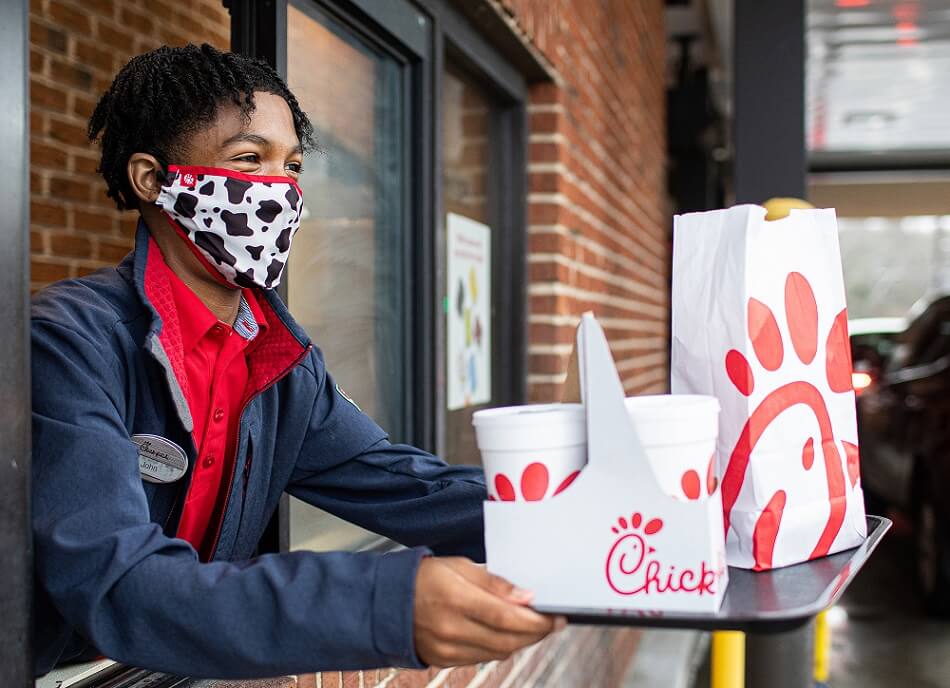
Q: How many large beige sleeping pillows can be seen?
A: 0